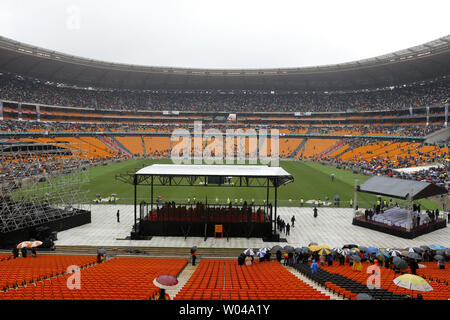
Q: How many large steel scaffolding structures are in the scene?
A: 1